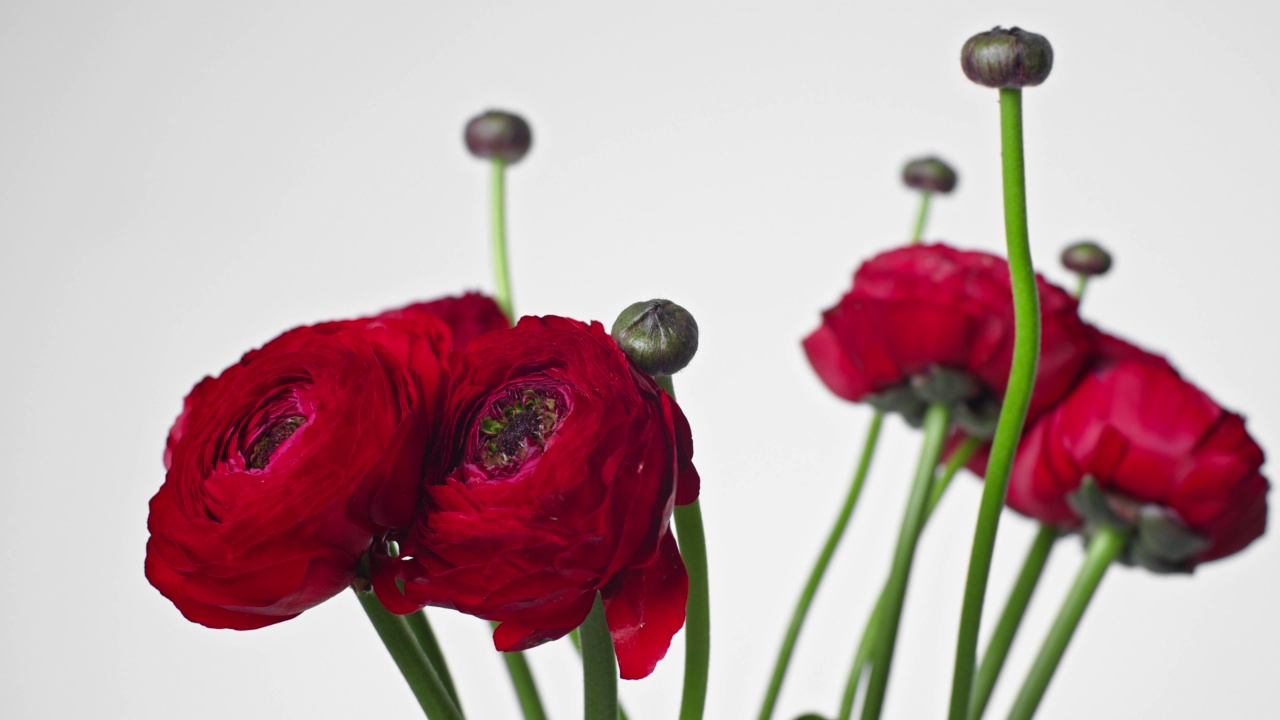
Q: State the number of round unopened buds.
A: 5